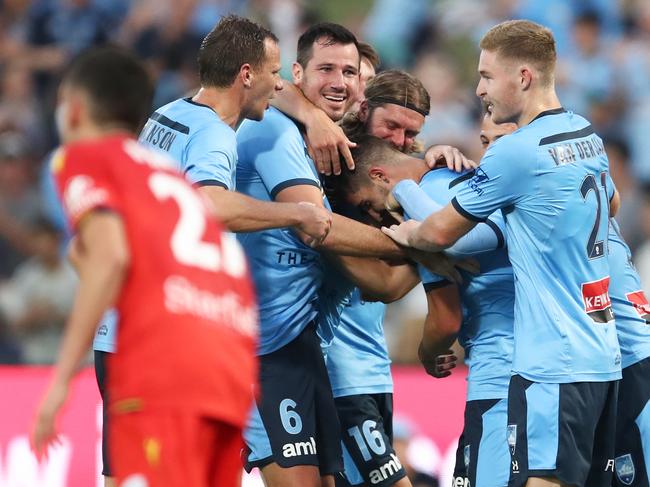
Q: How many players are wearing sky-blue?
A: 7